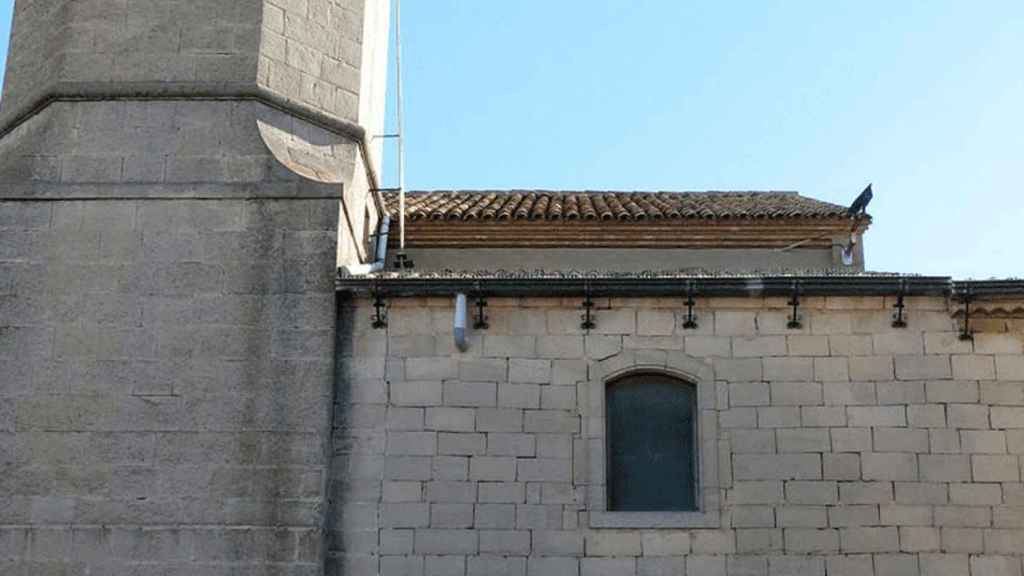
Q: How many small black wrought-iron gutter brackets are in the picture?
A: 7